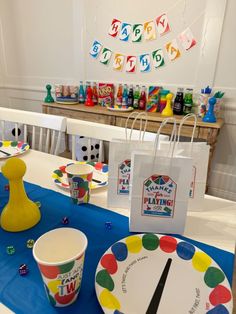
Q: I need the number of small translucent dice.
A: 7